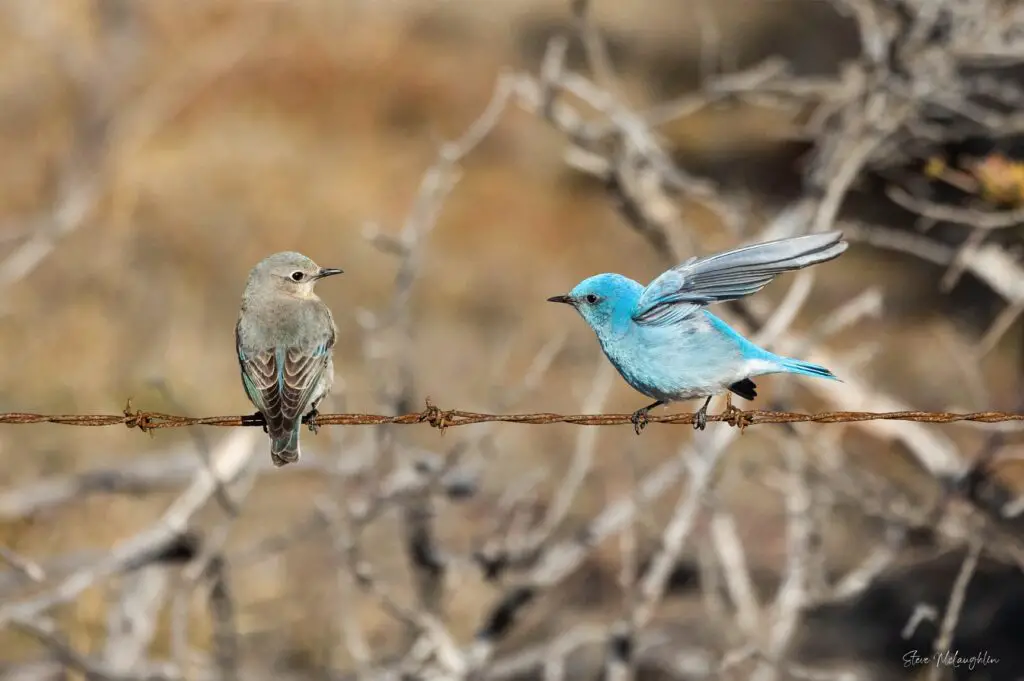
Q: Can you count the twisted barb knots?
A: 3